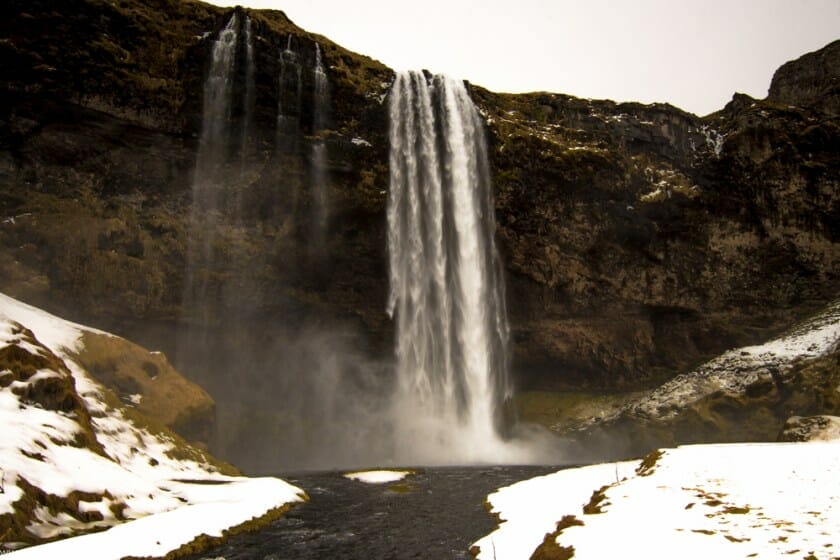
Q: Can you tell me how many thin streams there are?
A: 4